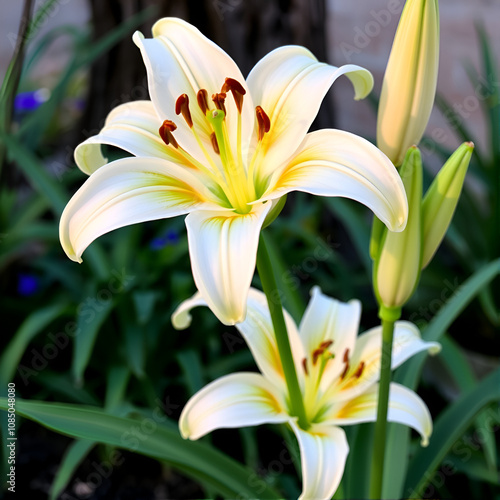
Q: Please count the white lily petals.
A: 12